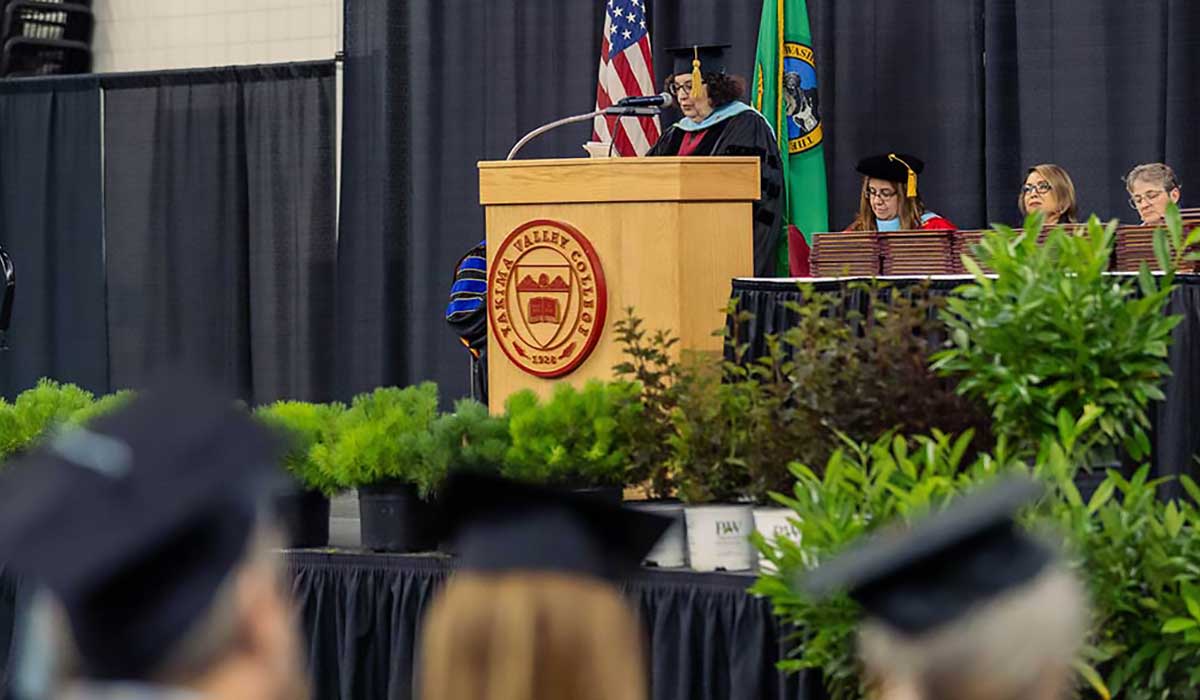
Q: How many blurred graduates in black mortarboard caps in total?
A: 3